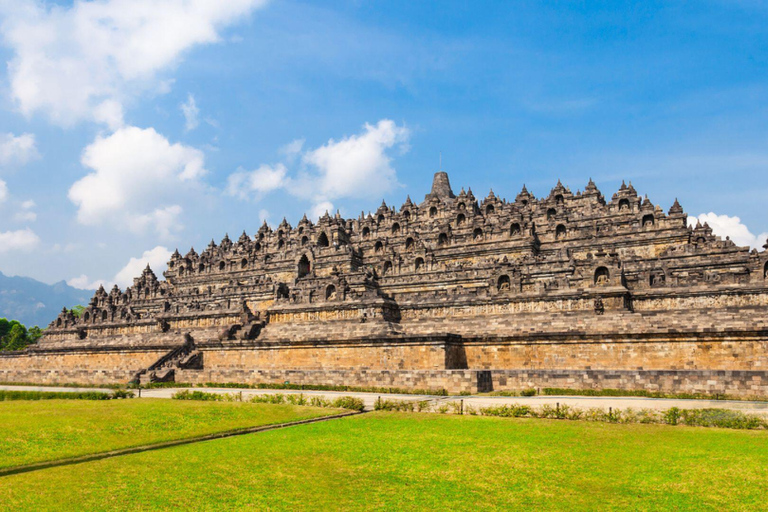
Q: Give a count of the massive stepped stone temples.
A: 1